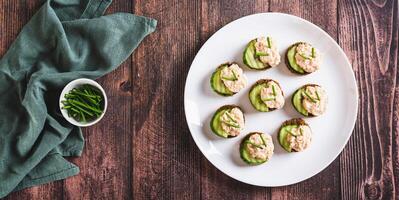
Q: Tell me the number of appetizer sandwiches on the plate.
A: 8